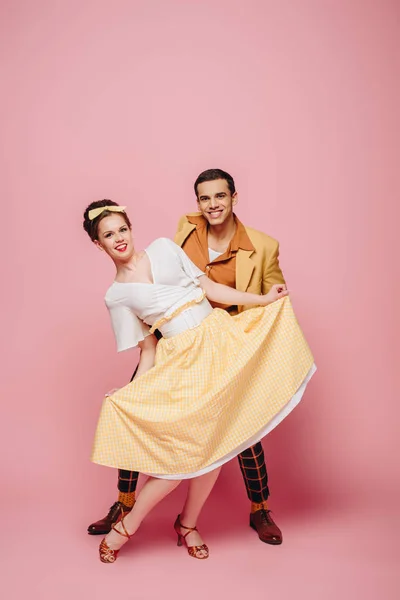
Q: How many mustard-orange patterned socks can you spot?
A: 2